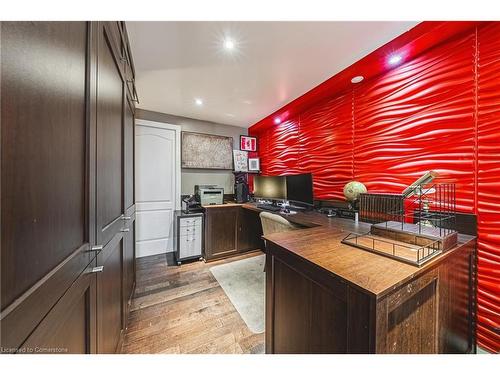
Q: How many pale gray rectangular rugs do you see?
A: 1